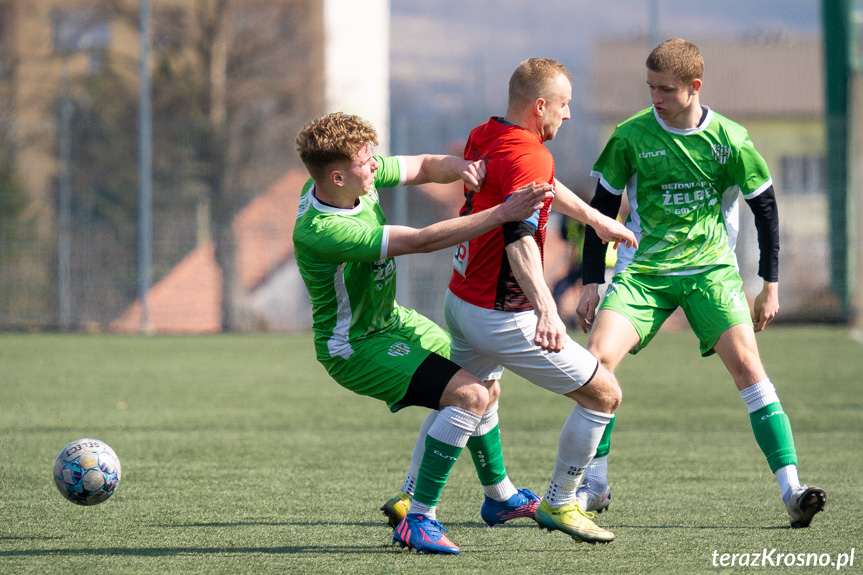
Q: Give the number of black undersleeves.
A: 2